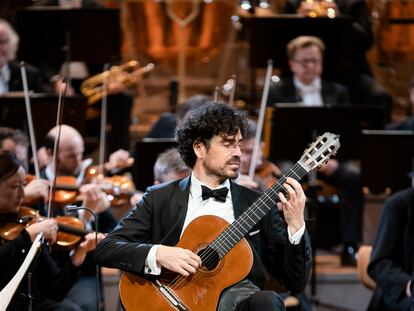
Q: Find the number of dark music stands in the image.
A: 6